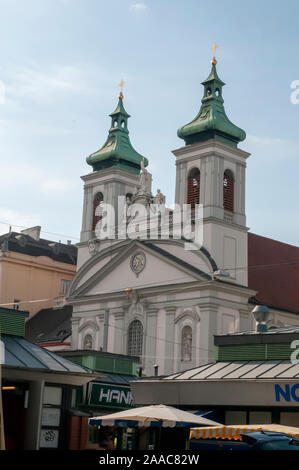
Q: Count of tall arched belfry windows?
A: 4